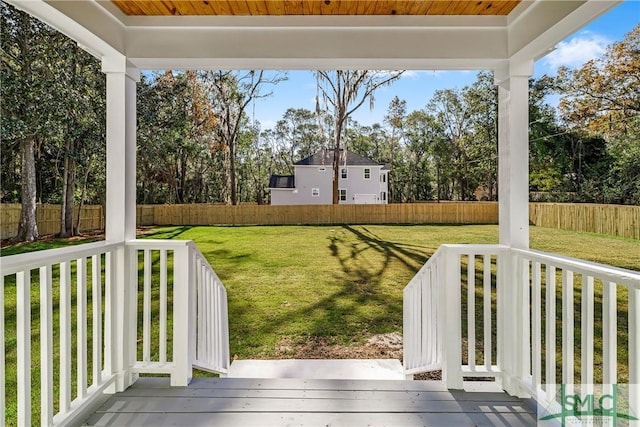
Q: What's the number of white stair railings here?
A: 2